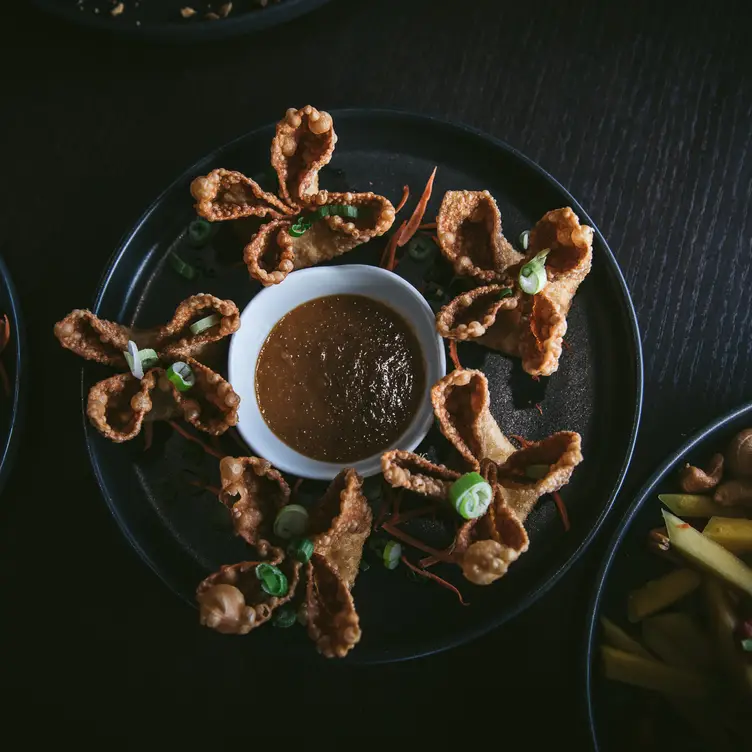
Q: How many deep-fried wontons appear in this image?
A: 5